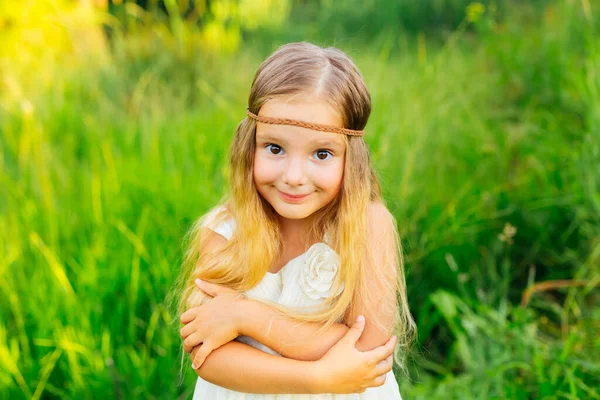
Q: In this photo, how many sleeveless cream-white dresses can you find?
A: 1